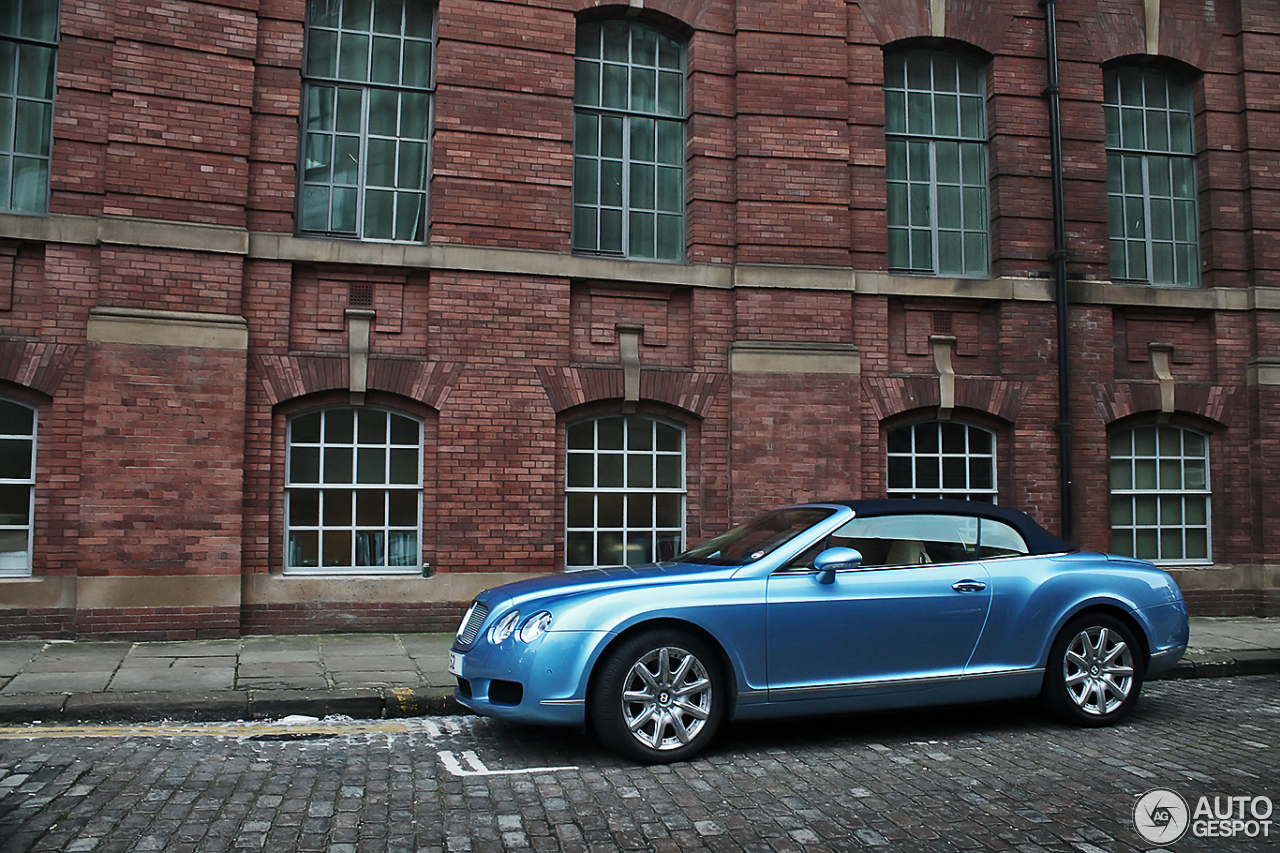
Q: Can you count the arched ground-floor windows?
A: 5